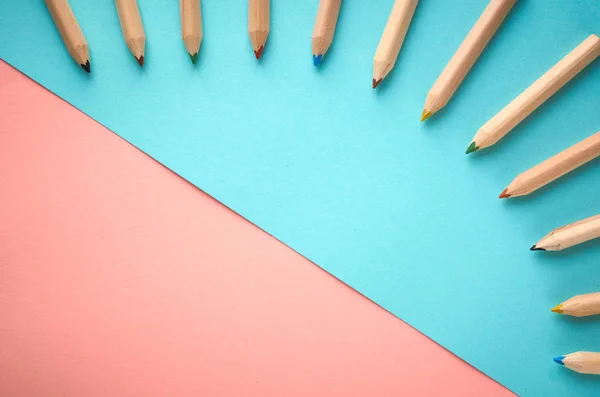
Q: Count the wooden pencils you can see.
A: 12